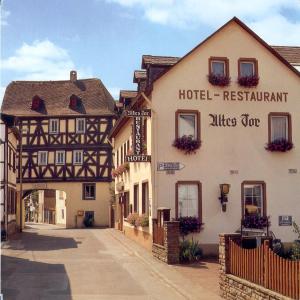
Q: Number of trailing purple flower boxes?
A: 6